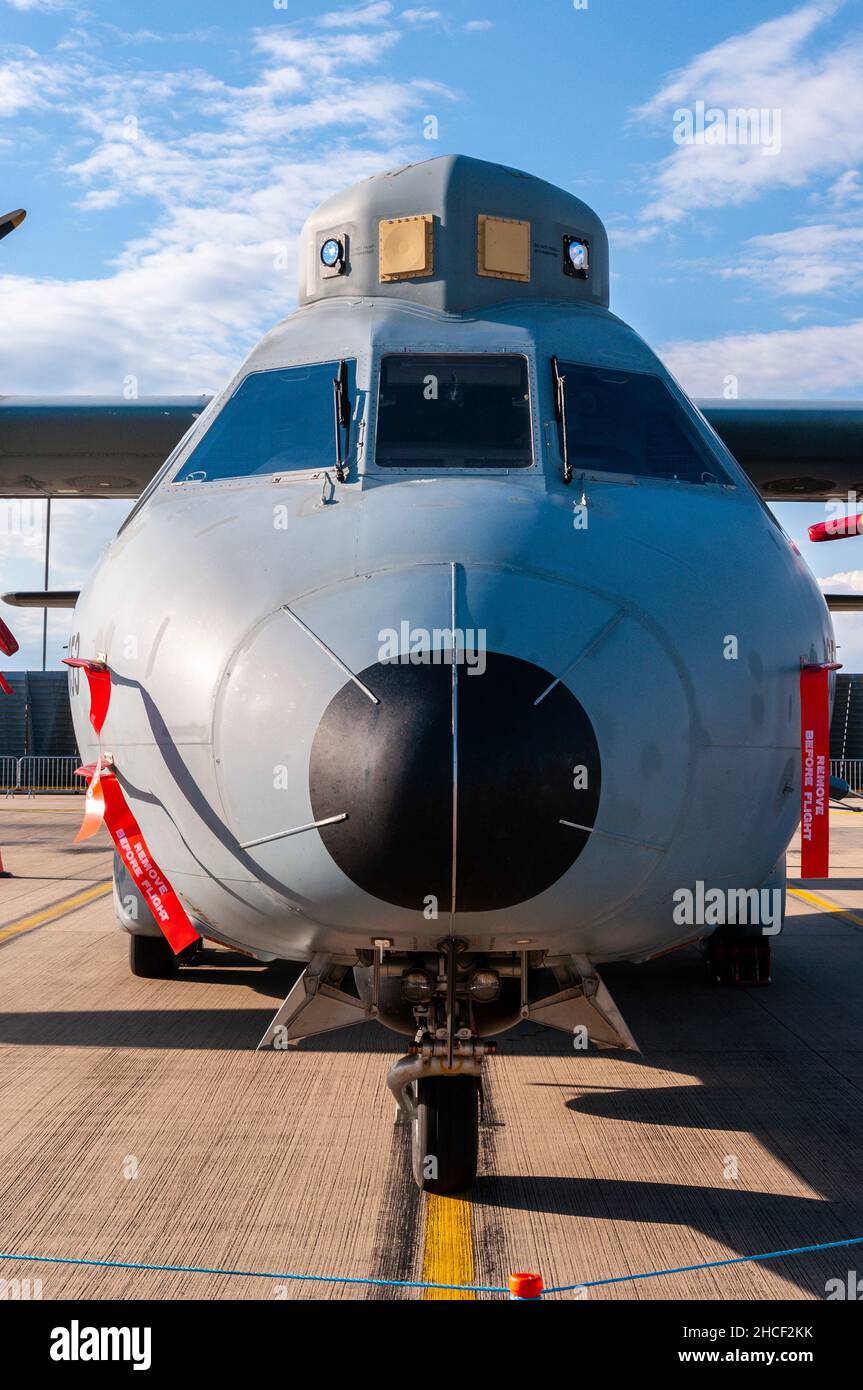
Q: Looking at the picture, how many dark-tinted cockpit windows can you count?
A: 3